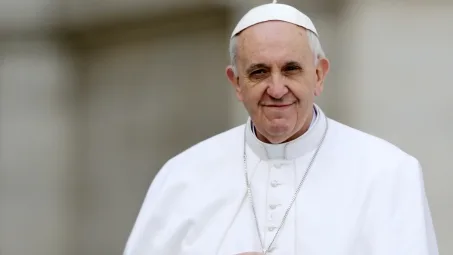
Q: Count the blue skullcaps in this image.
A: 0